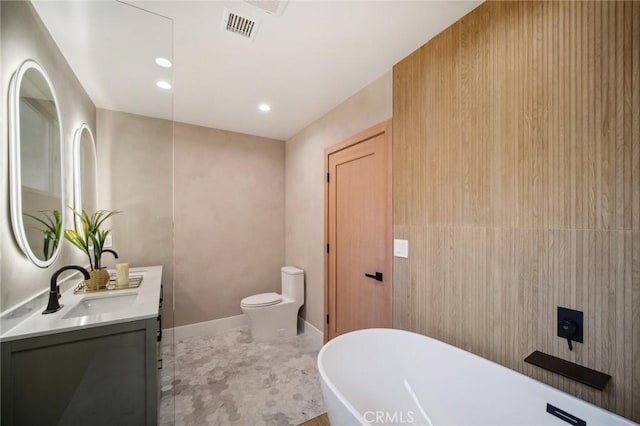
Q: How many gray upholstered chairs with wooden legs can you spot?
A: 0